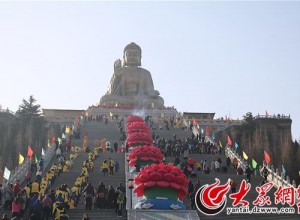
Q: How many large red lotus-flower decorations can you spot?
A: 5